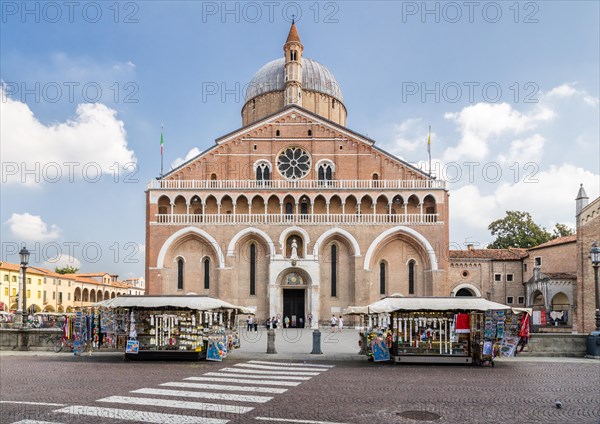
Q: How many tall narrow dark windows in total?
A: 6